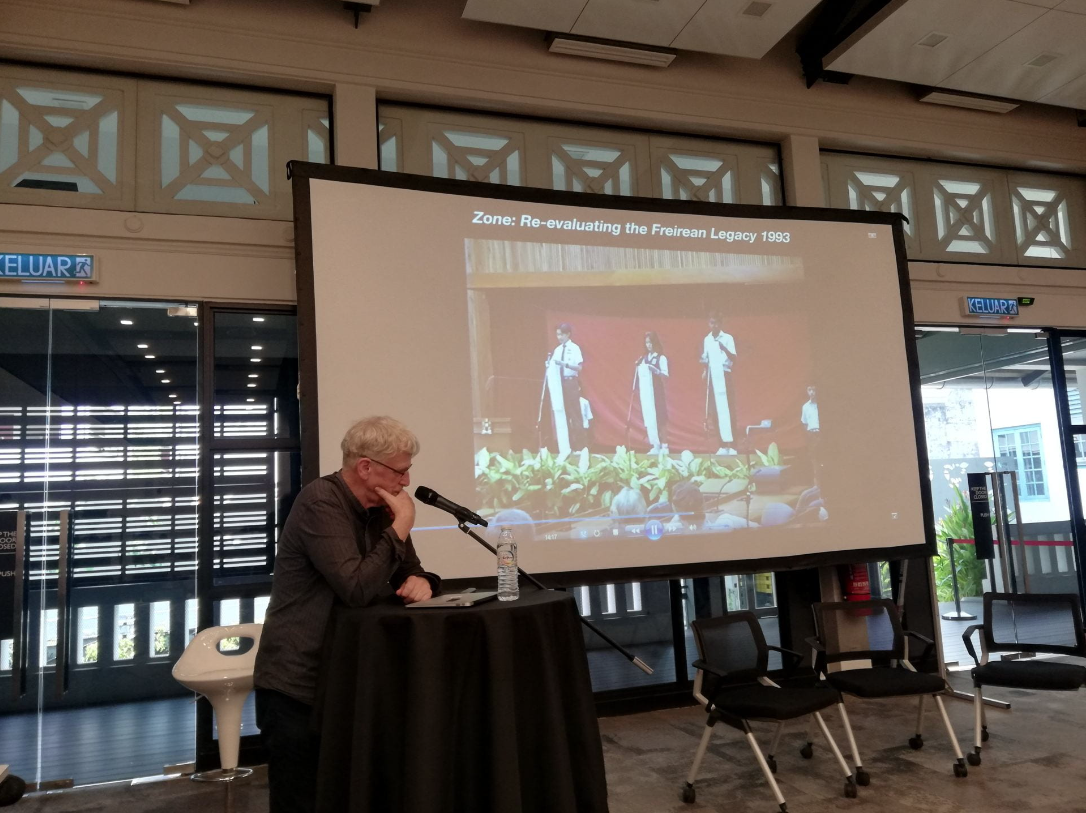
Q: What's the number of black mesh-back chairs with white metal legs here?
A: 3